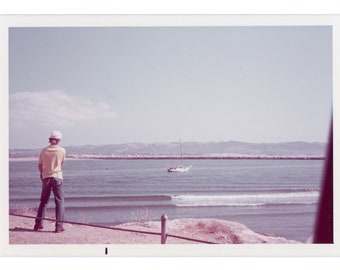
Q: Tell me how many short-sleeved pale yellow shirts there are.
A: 1